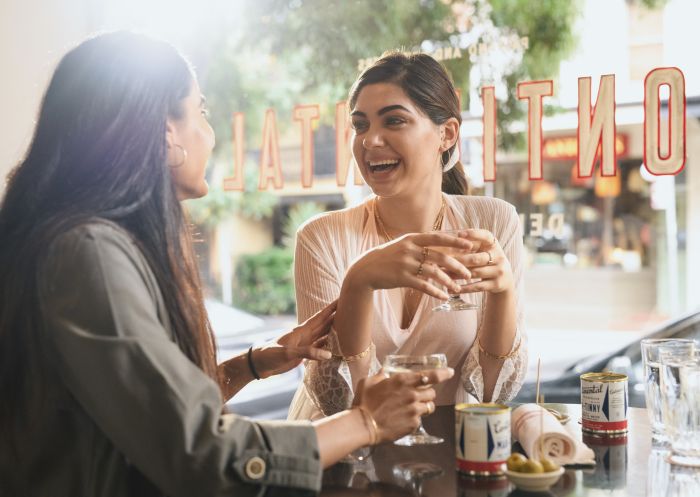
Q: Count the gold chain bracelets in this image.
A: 2